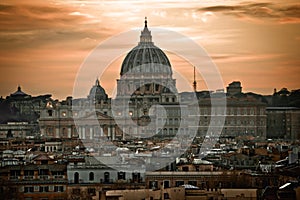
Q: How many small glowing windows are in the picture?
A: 4